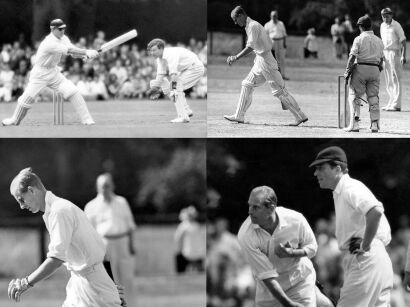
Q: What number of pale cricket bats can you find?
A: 1